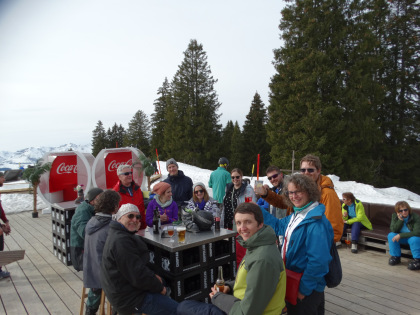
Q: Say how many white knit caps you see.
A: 1